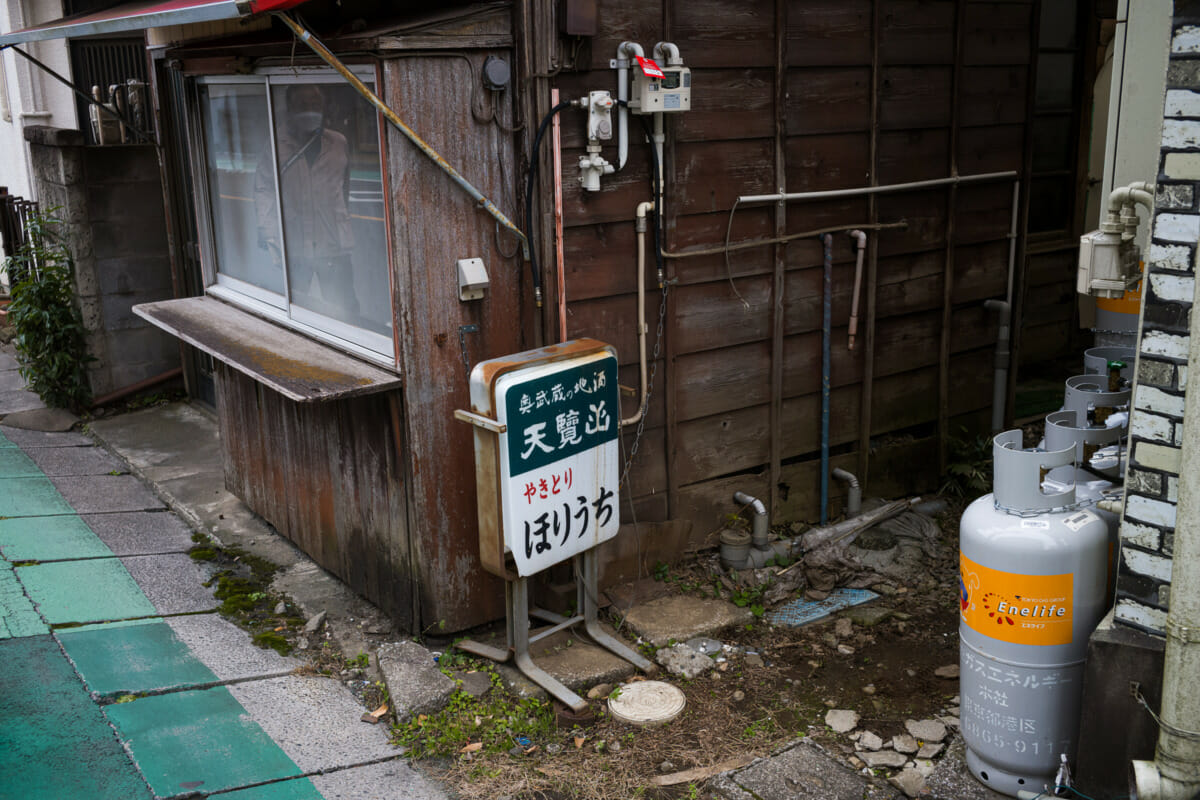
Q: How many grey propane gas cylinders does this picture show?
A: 5